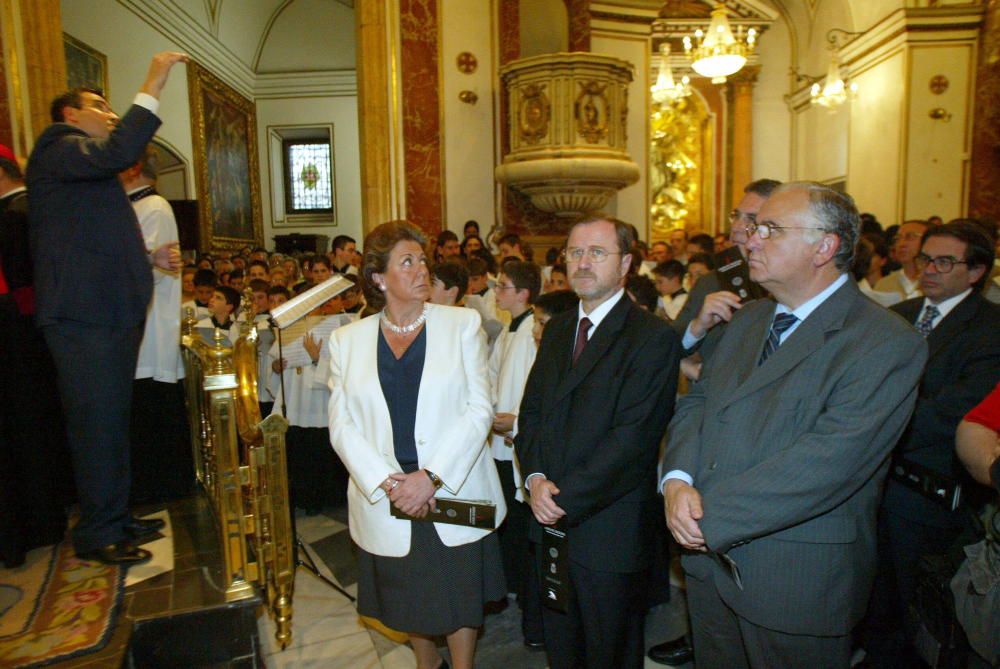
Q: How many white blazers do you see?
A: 1